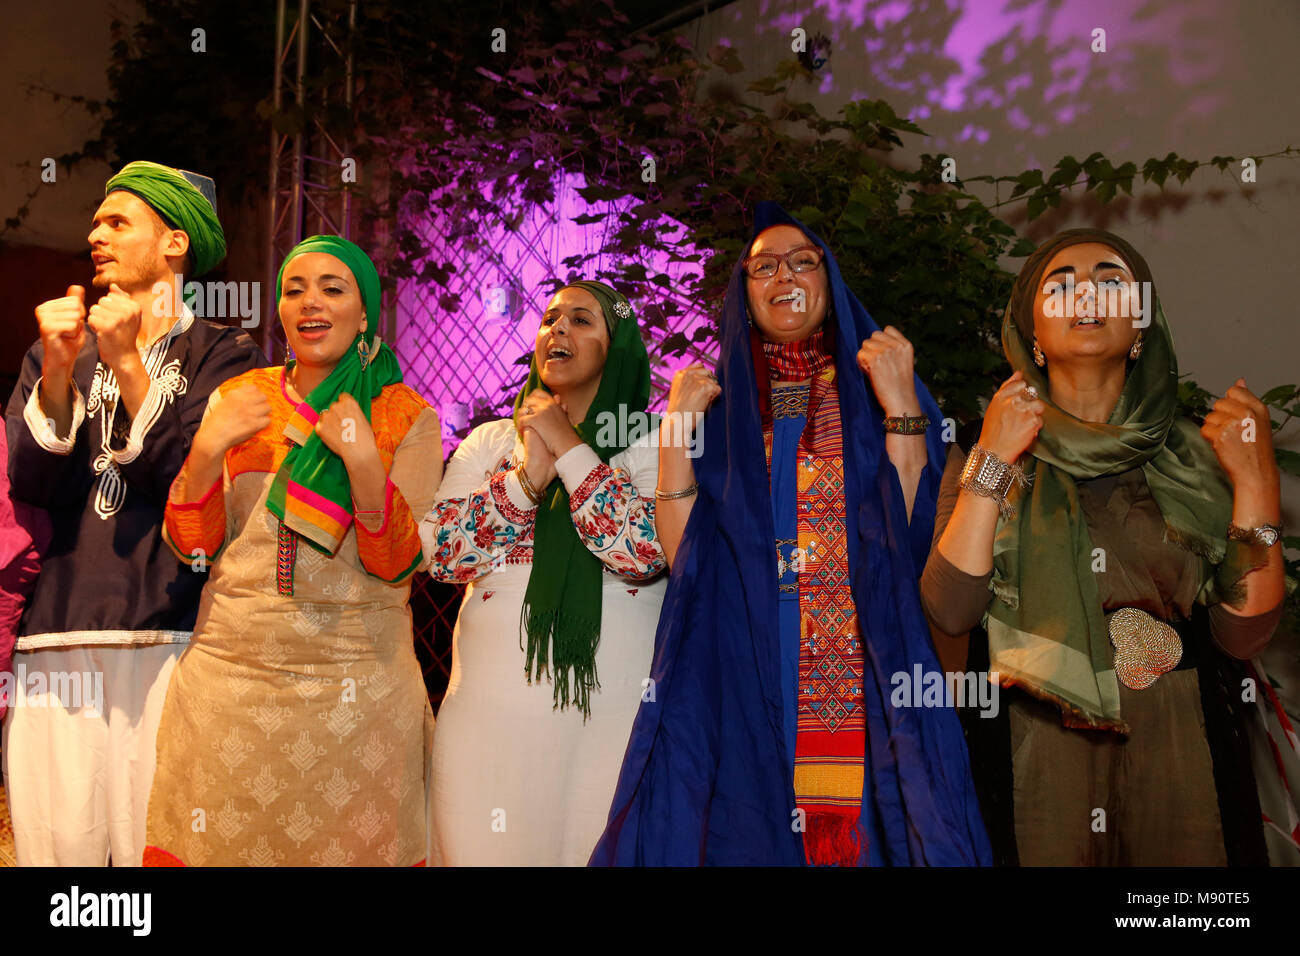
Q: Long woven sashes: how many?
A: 1